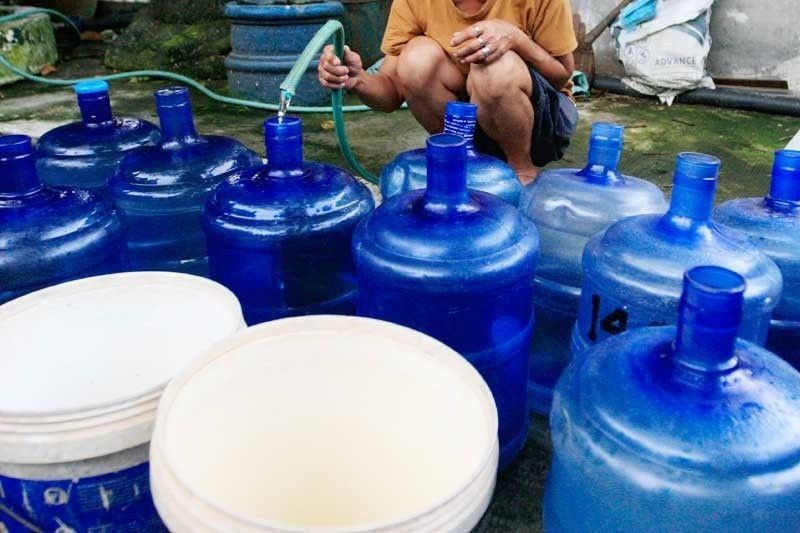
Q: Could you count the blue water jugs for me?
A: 10